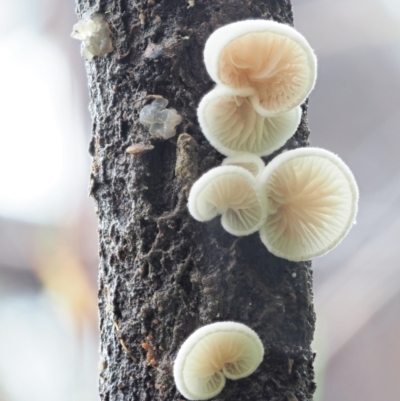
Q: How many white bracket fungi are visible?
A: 6